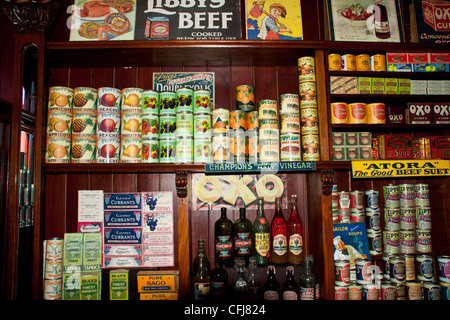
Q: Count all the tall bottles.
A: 5